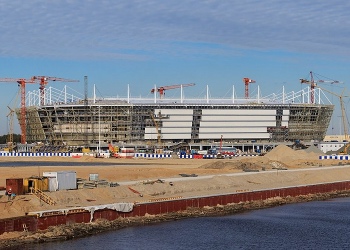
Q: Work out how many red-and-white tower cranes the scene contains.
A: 5